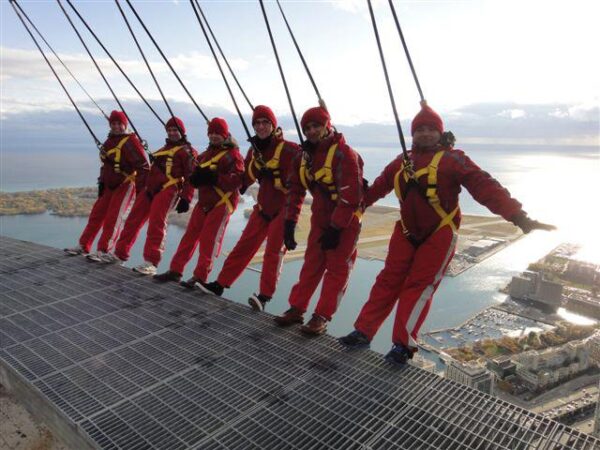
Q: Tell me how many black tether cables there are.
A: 12